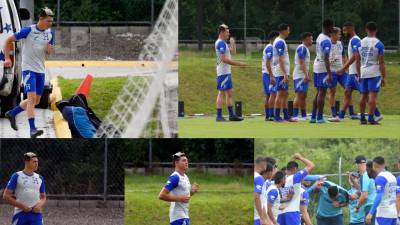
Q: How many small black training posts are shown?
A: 4